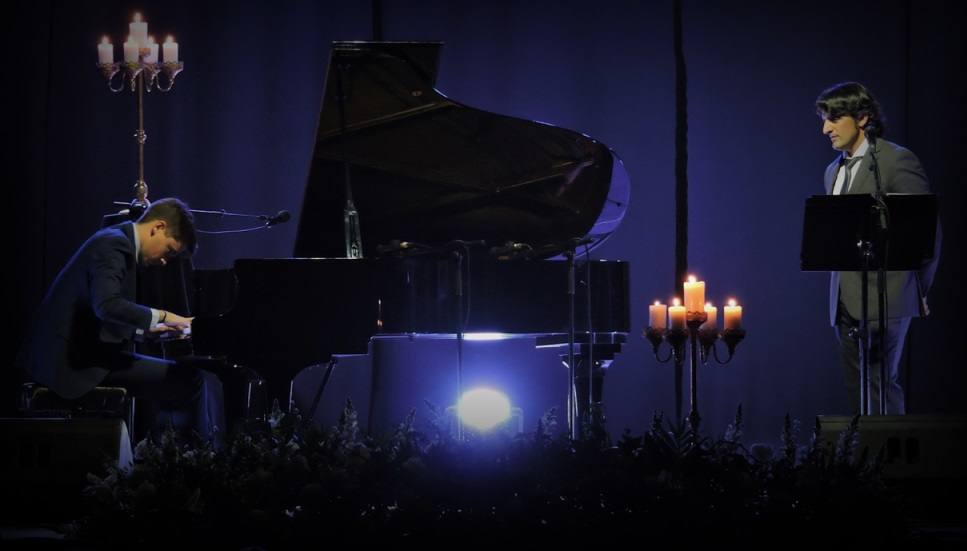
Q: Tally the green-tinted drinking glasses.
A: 0